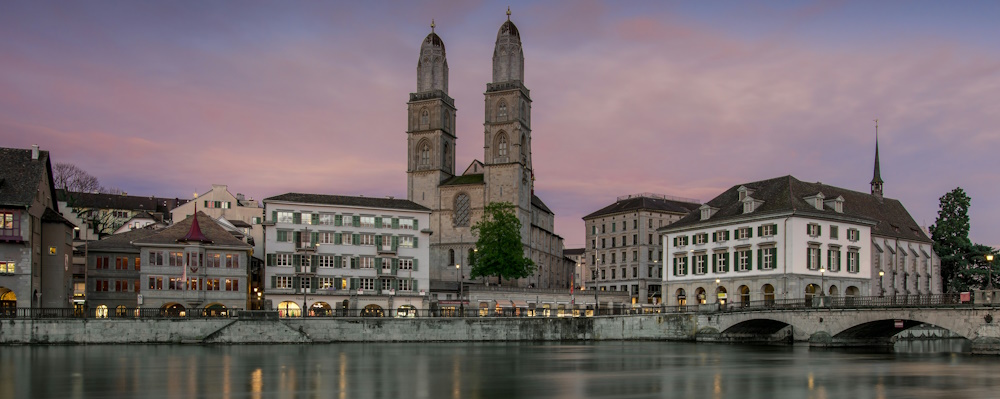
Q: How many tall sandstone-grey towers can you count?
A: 2